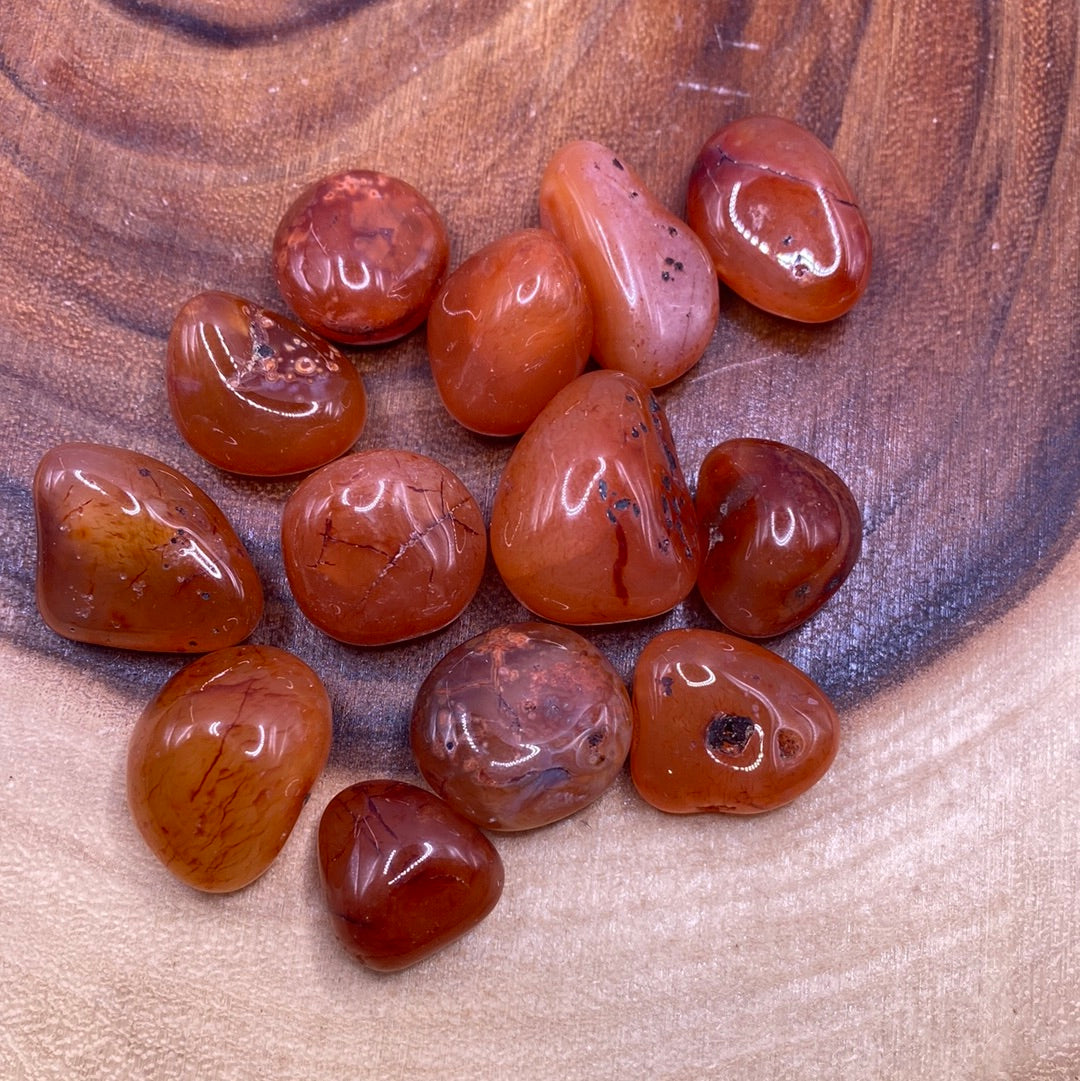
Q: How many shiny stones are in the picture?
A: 13